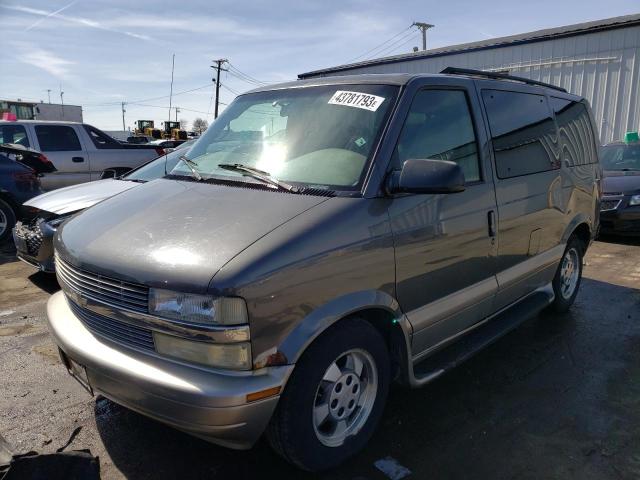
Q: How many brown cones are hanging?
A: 0